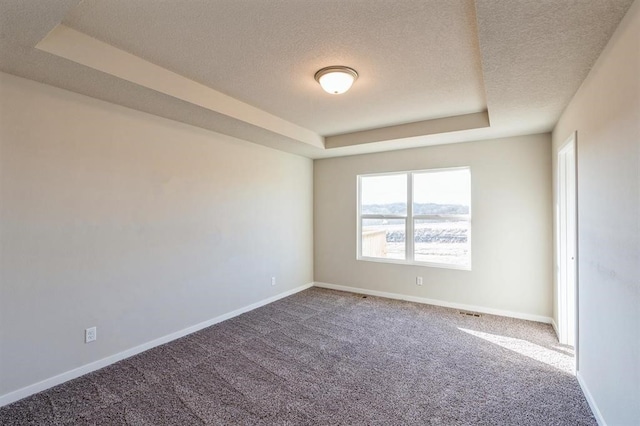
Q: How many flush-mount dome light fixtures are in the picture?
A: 1